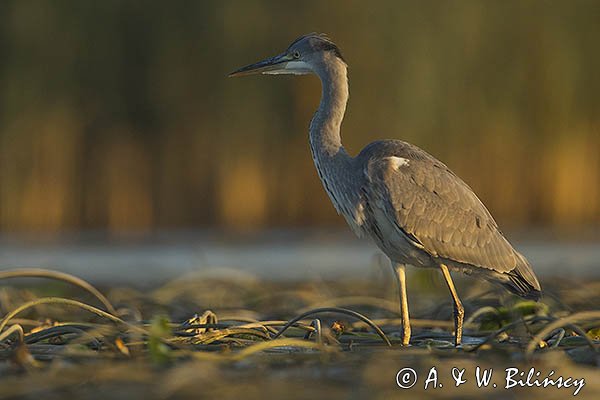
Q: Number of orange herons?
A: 0